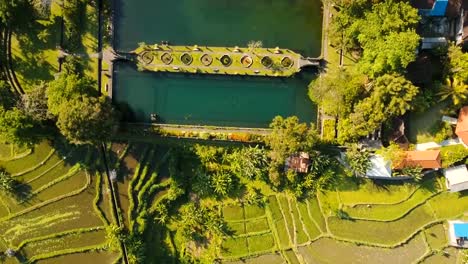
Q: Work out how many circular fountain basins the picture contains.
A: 8